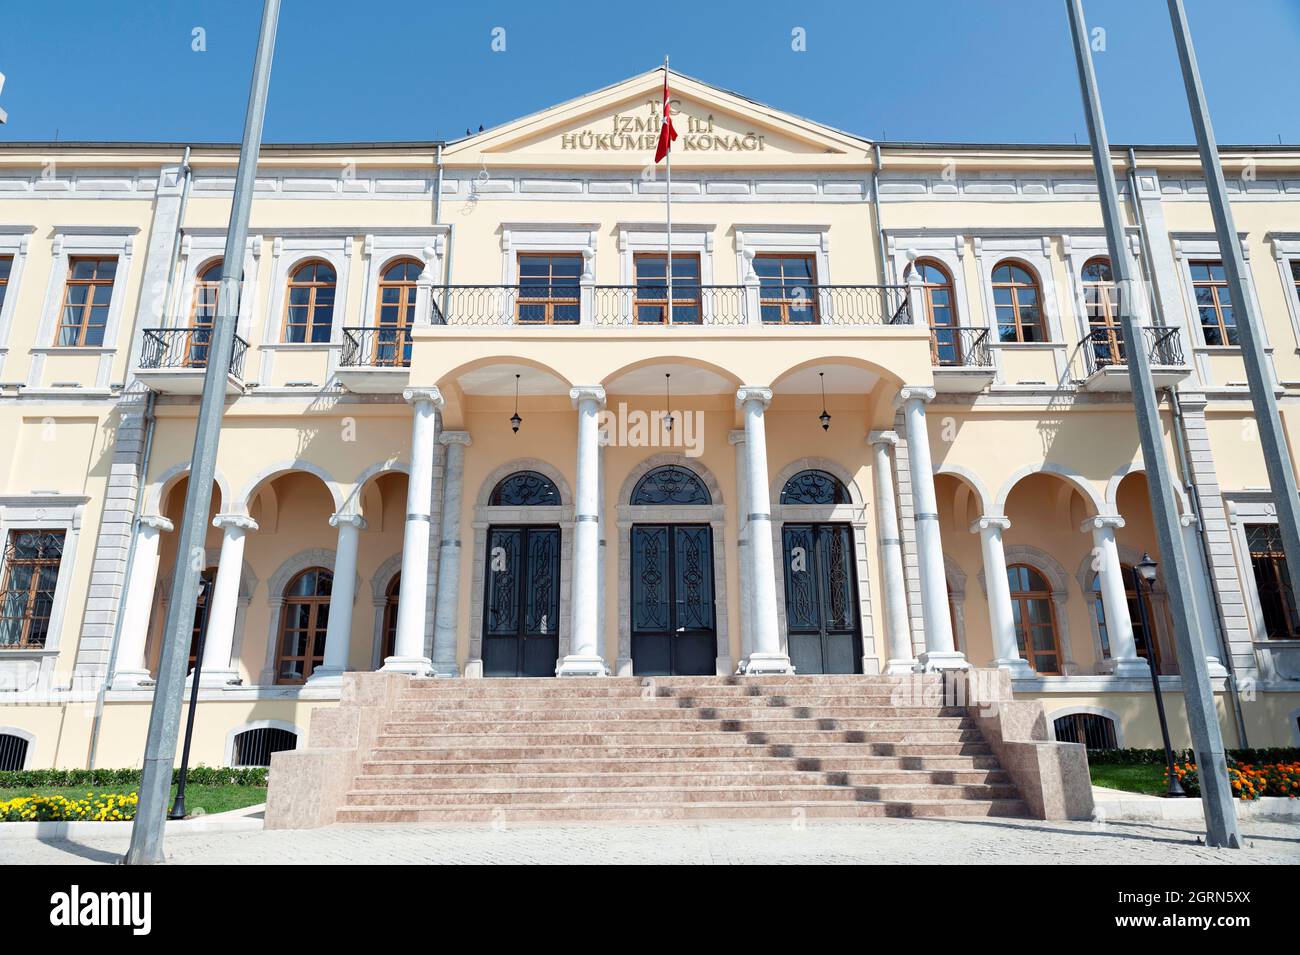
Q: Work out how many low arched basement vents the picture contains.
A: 3